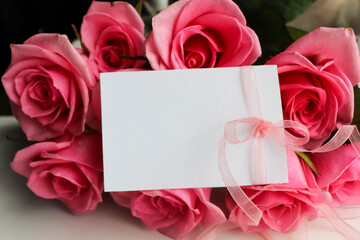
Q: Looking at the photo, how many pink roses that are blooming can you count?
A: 8